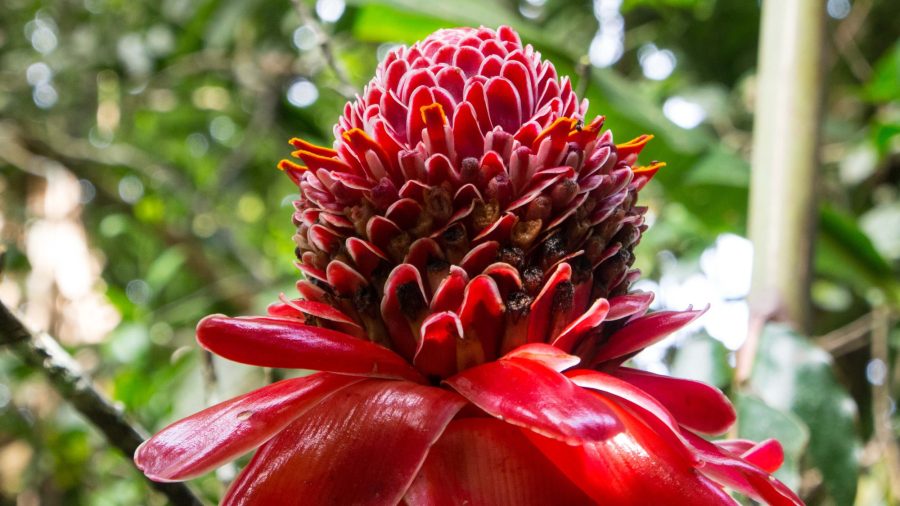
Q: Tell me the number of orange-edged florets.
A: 9